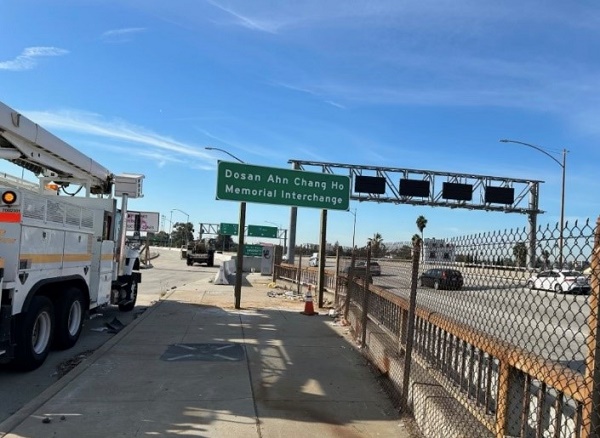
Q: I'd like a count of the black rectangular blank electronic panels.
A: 4